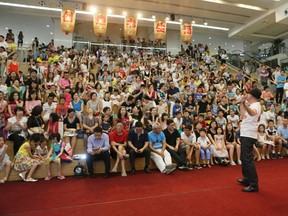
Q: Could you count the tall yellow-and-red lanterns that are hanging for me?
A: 5